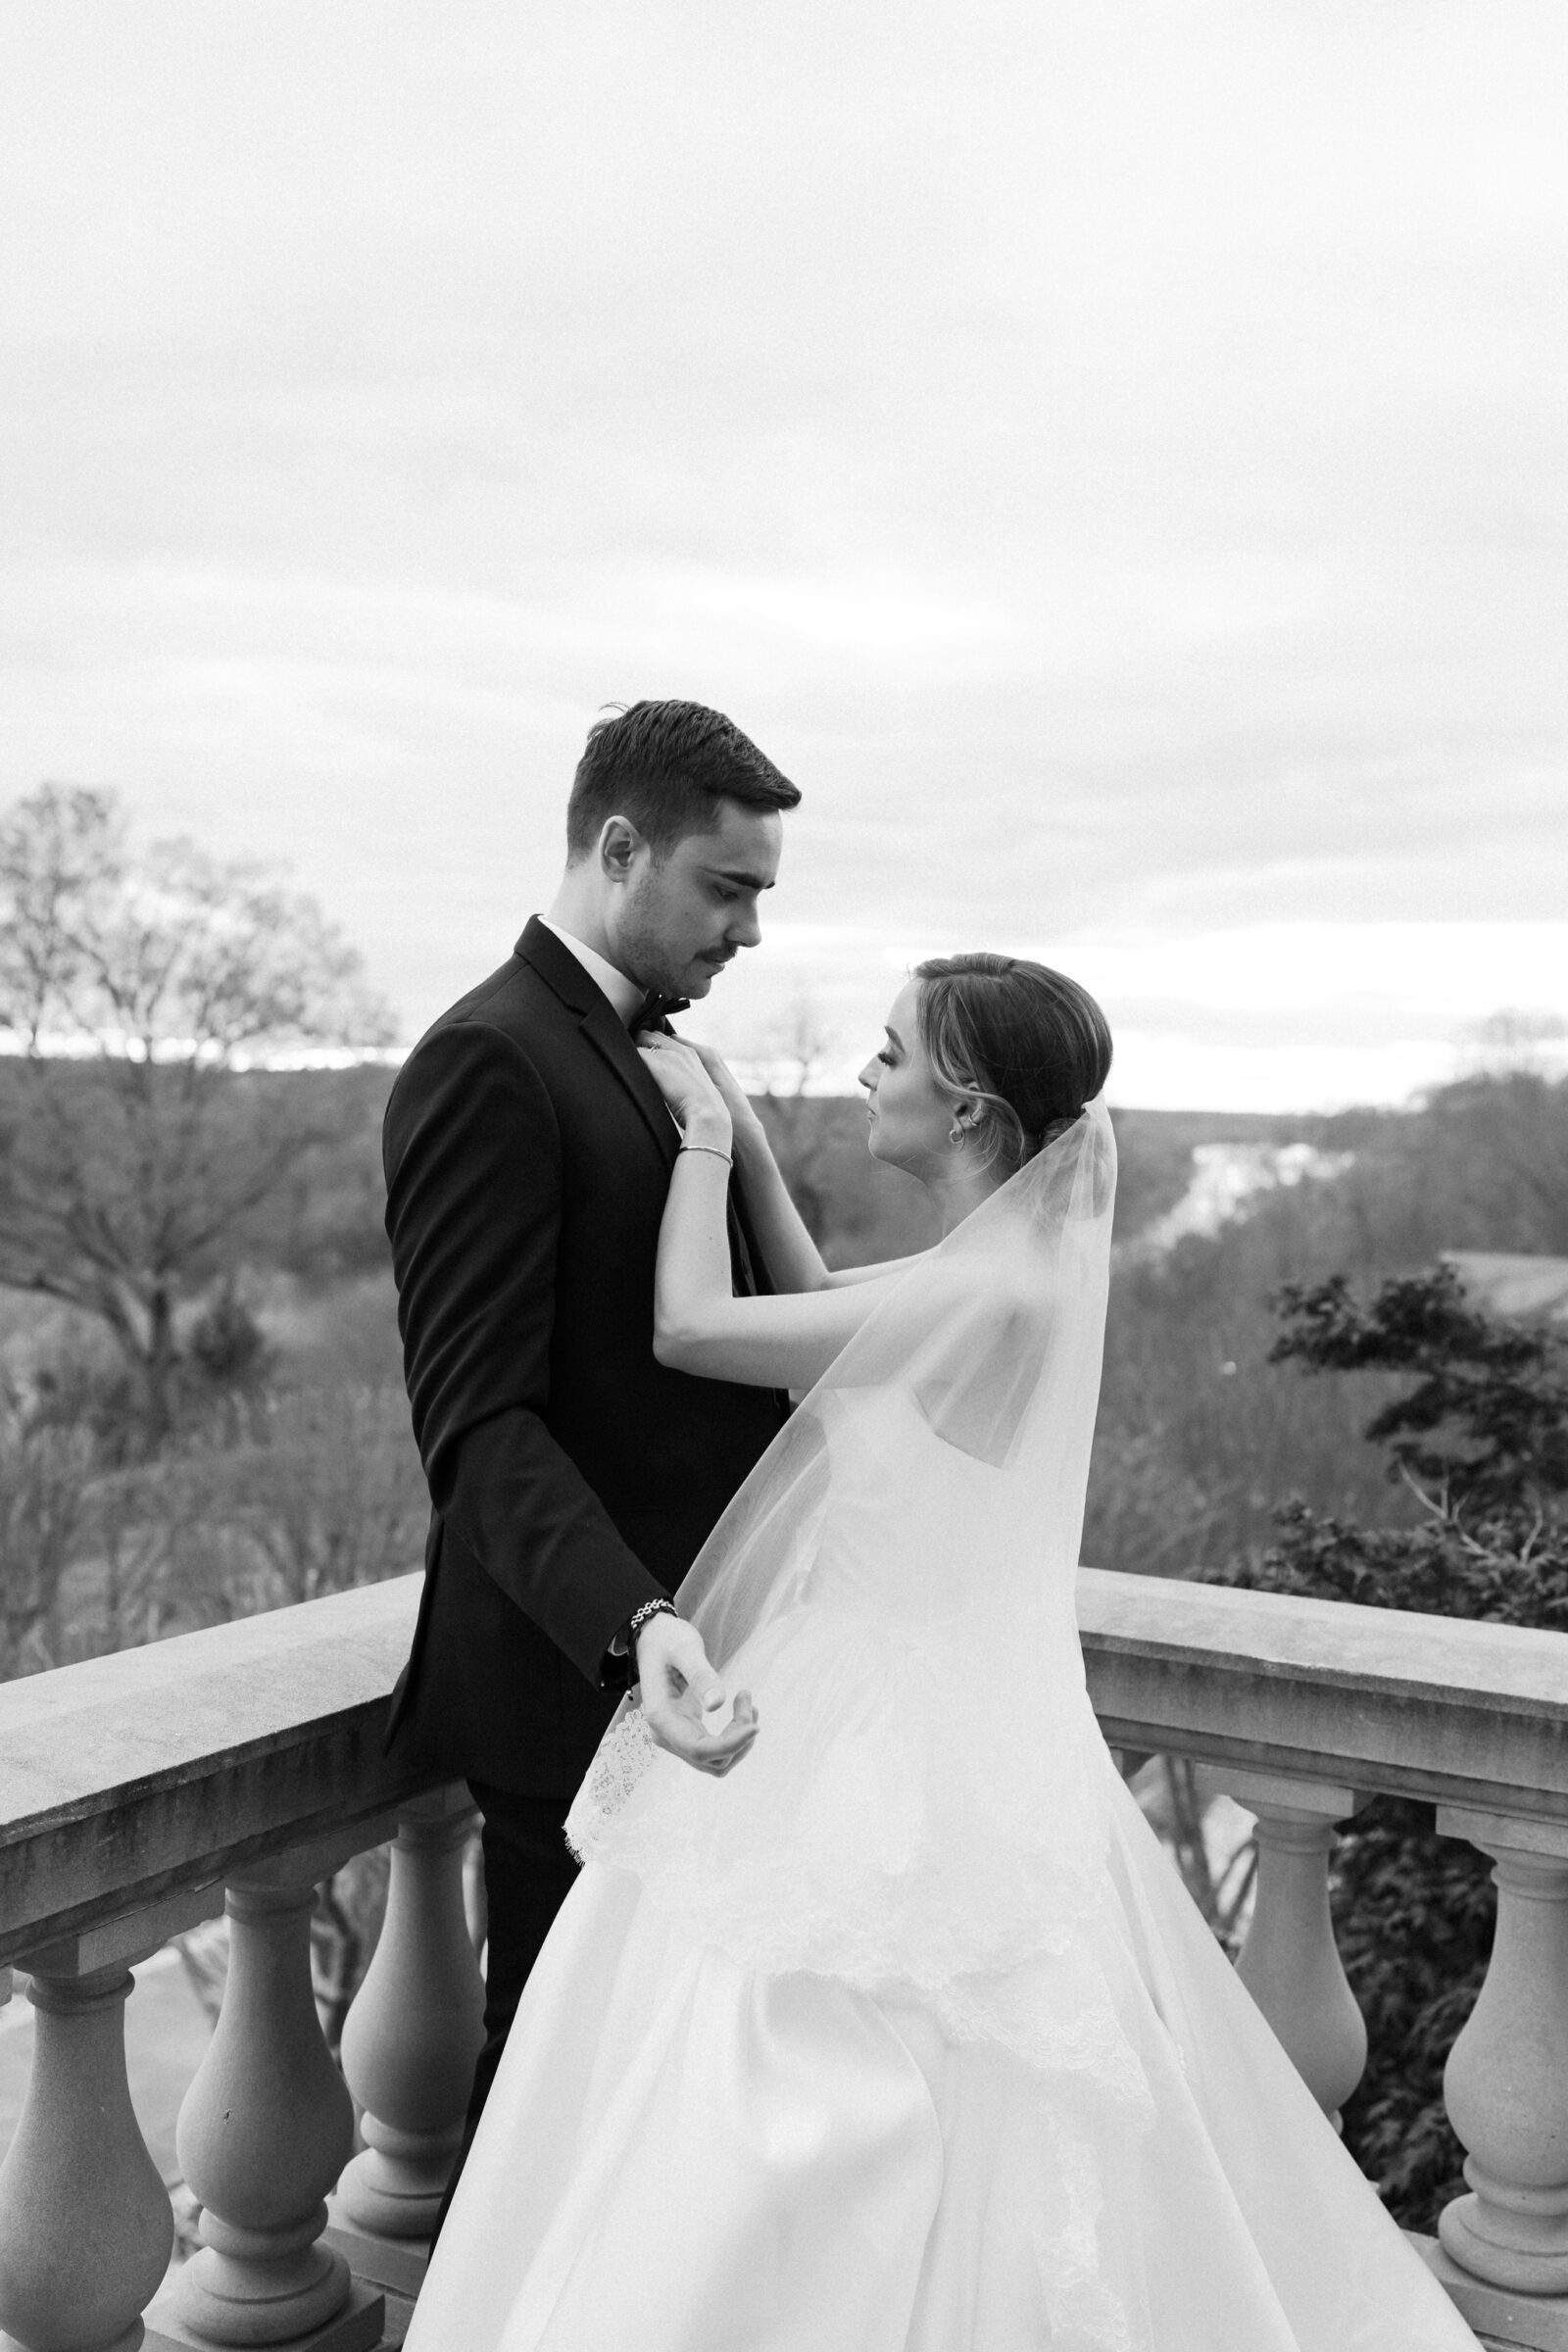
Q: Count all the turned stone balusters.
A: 5